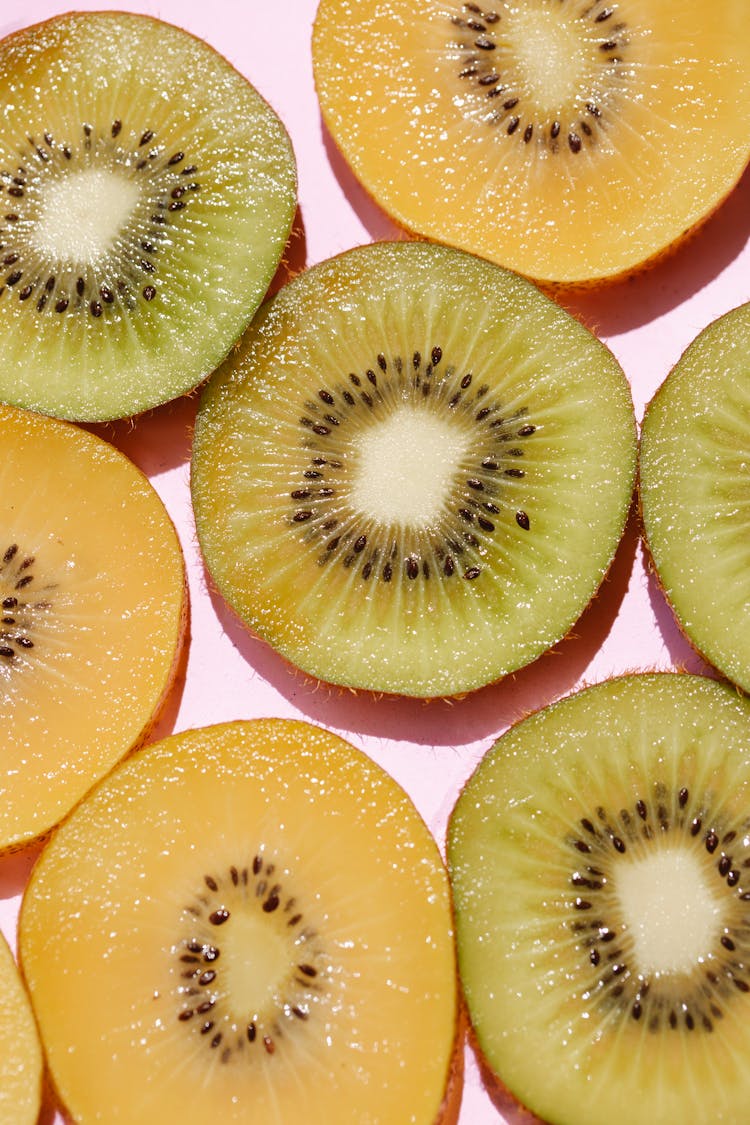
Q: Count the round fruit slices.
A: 8